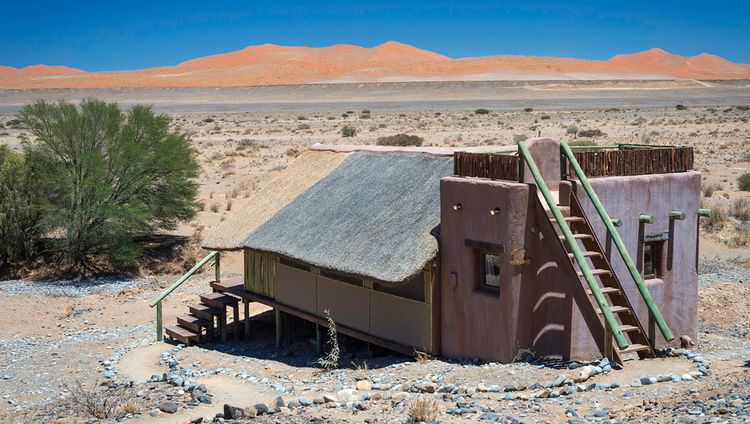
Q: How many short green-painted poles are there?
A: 4